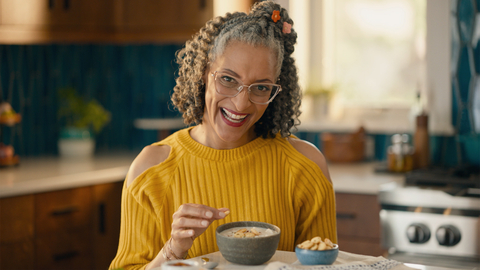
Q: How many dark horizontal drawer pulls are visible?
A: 3